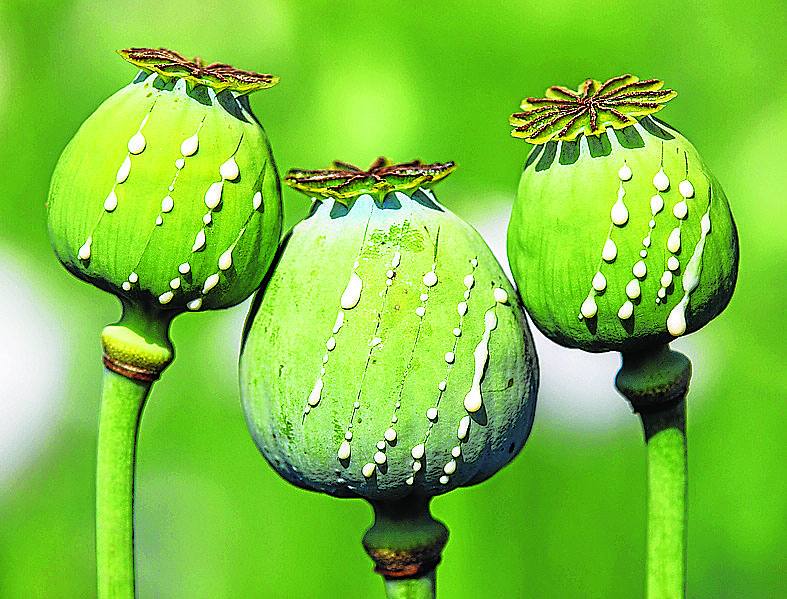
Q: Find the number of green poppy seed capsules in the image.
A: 3